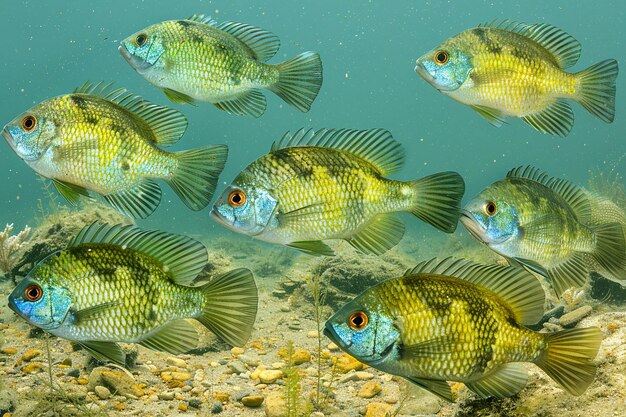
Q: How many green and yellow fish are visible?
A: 7